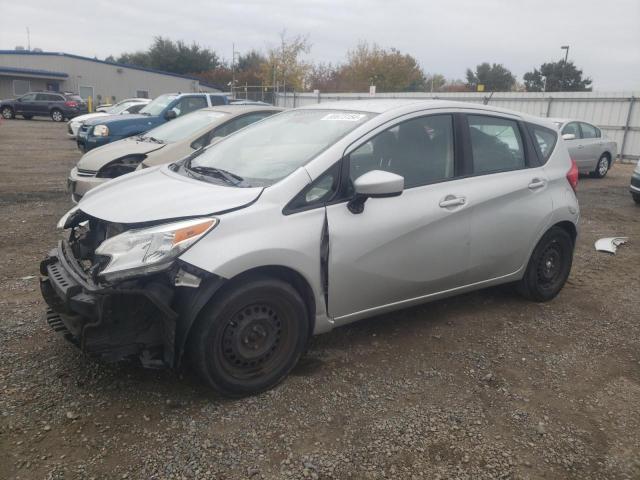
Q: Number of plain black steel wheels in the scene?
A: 2